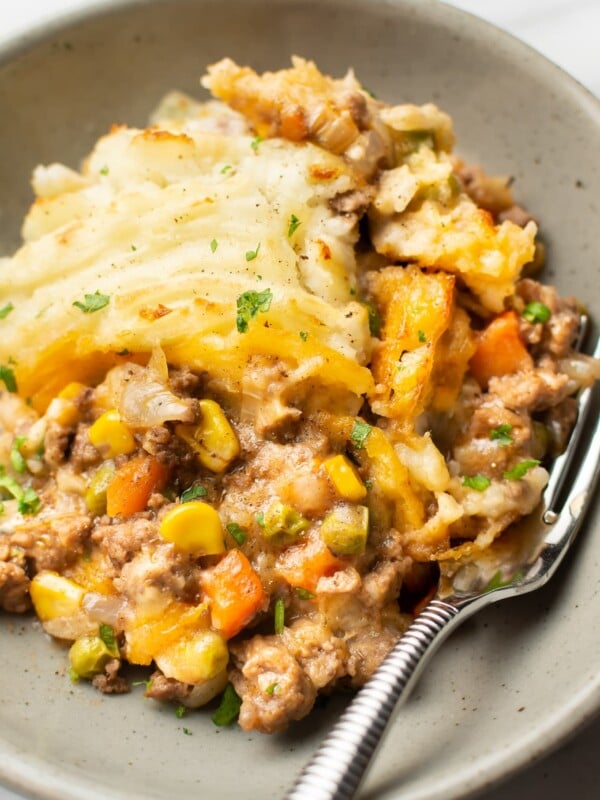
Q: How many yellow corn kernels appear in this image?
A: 6